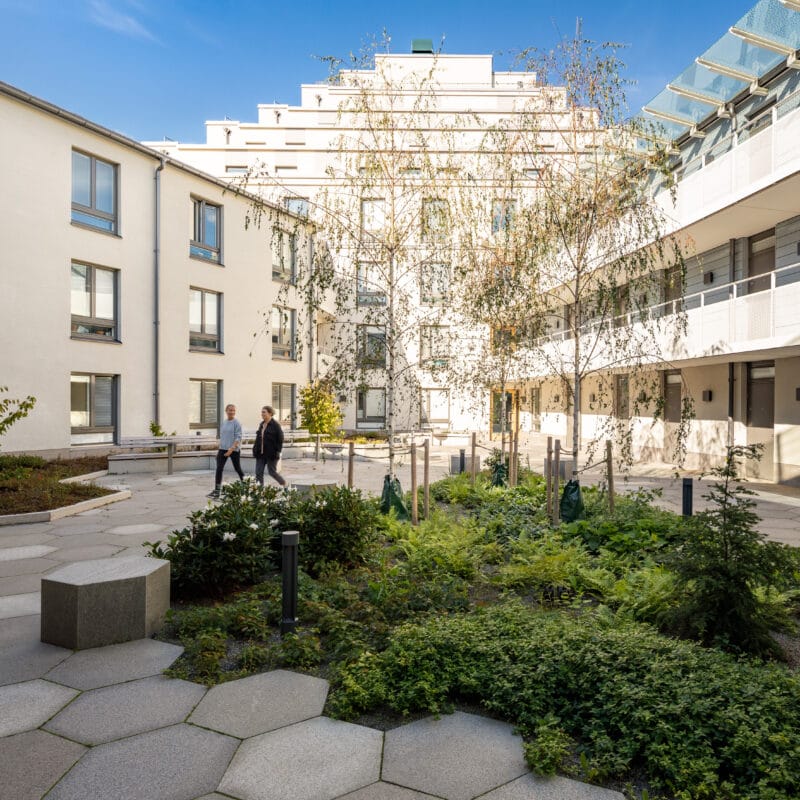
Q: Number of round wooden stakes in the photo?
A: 9